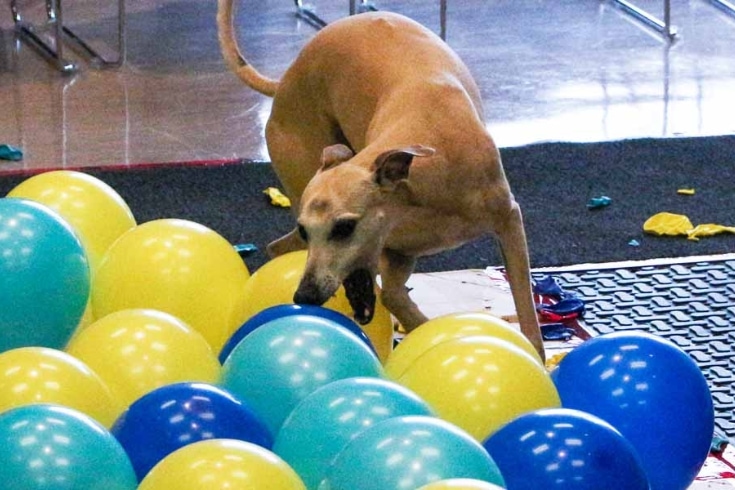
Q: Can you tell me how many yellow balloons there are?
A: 9